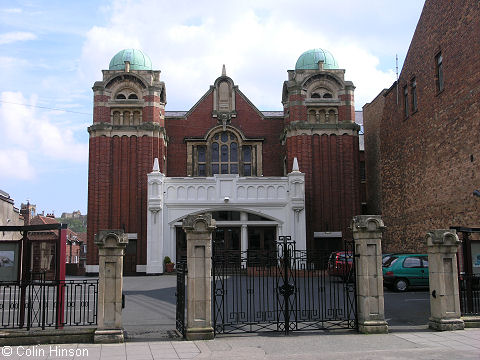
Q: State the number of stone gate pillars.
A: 4